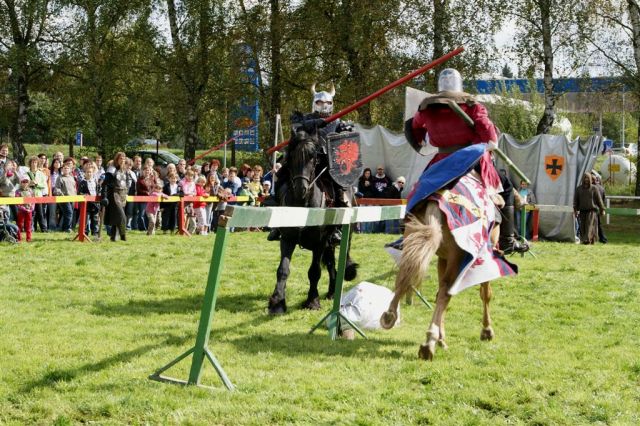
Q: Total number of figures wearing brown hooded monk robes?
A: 1